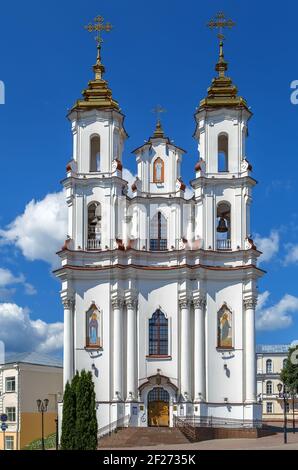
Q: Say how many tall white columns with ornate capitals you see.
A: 6